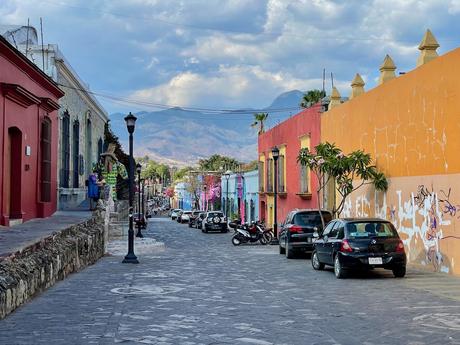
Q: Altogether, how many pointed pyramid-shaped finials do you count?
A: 4